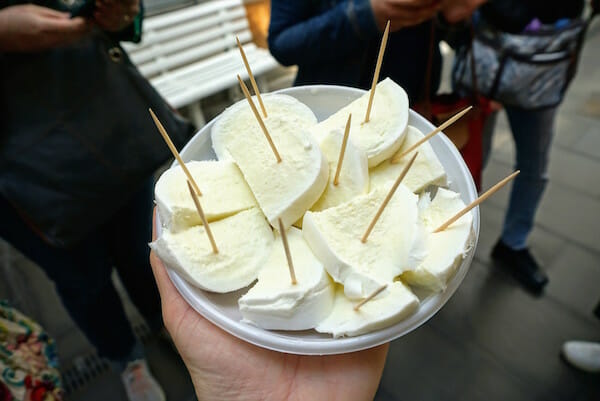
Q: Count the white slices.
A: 11